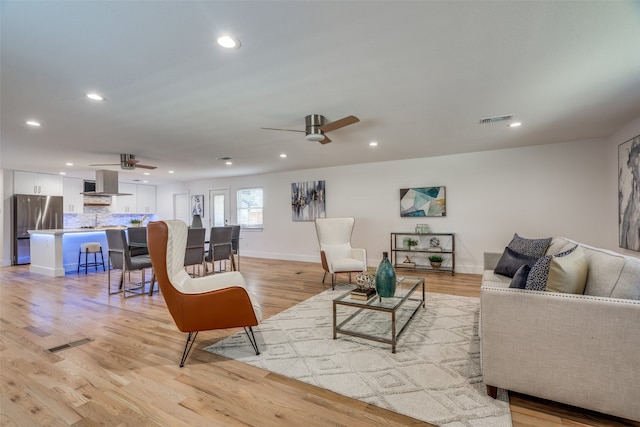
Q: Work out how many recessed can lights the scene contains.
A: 12